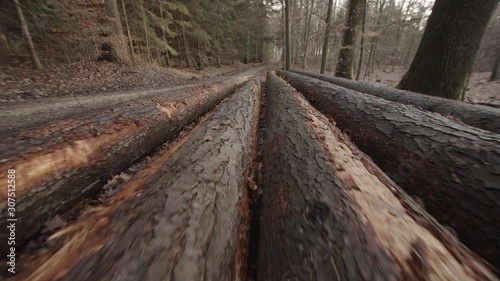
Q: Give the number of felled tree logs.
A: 5